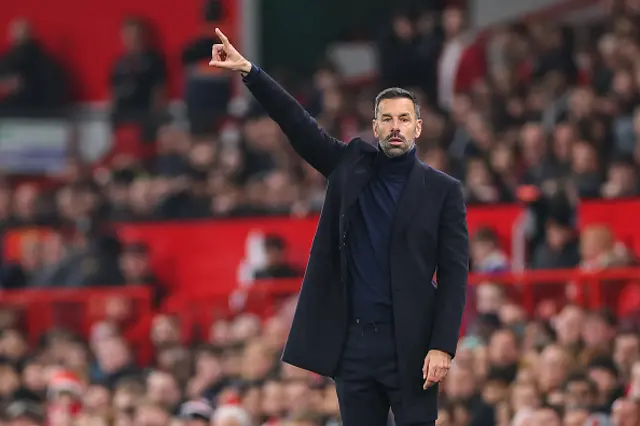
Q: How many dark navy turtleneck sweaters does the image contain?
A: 1